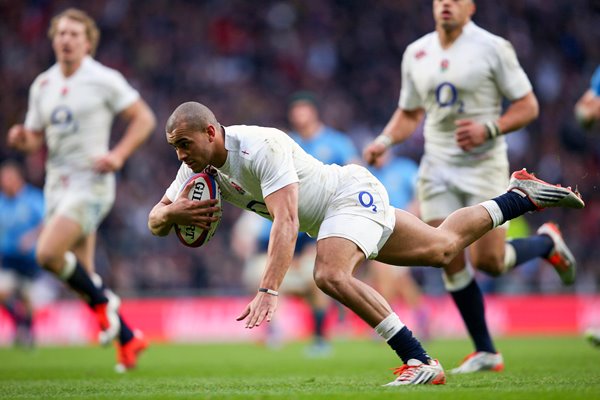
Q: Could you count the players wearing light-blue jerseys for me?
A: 4